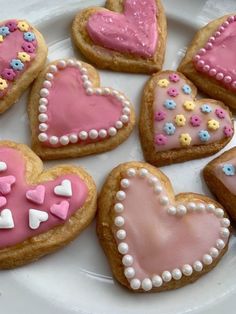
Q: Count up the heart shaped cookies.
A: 8